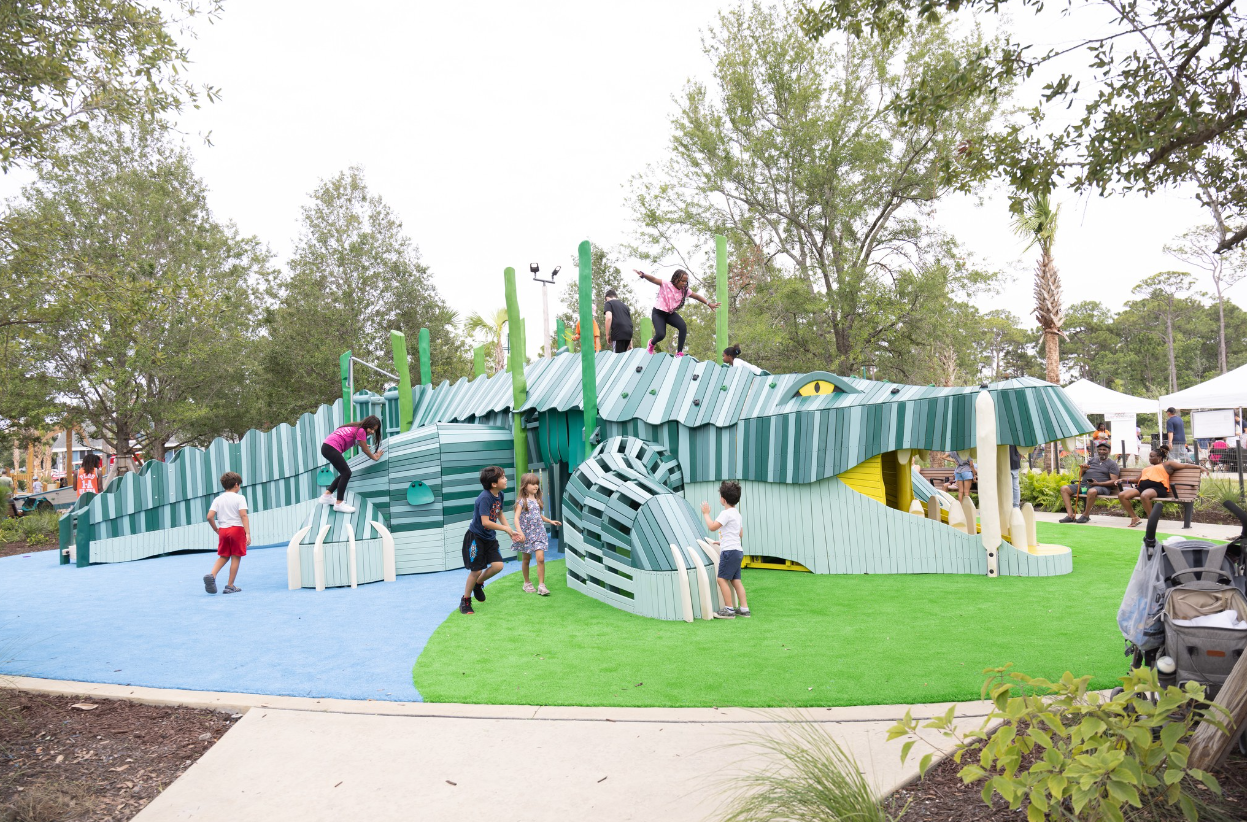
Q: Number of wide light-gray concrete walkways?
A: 1